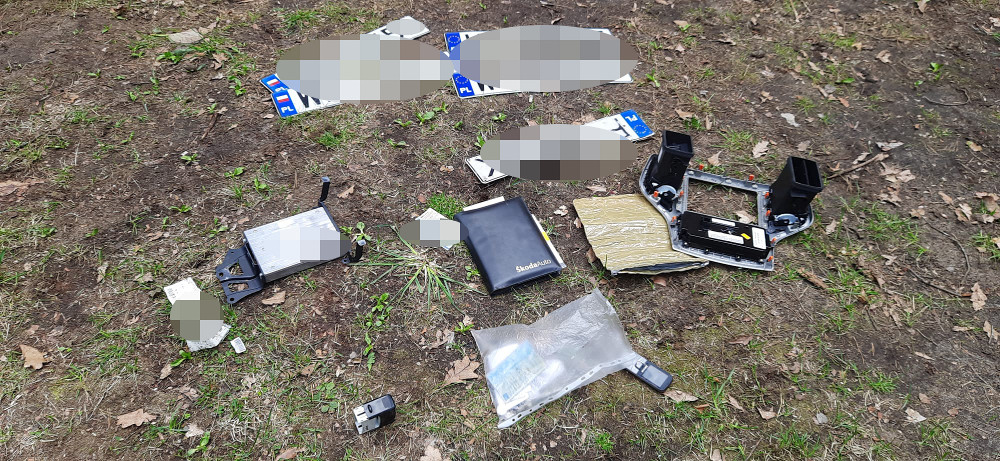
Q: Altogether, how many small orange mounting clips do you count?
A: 9